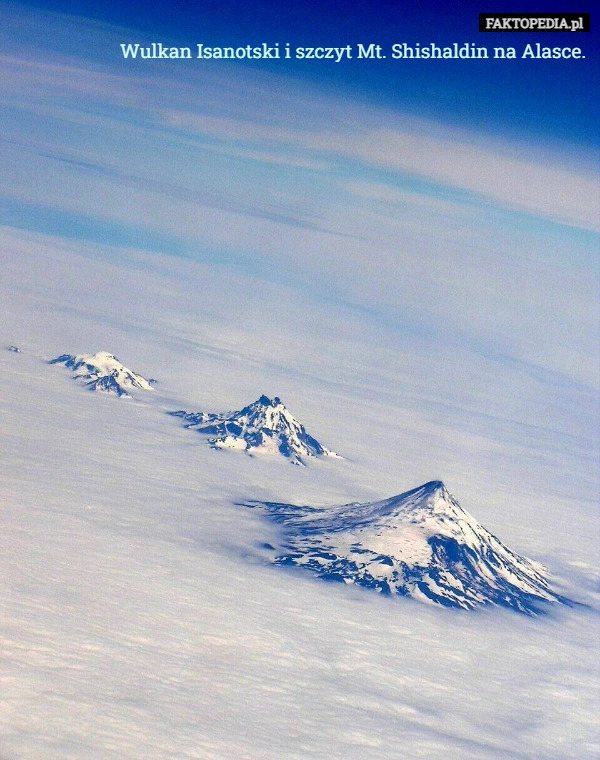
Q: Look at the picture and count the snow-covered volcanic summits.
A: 3